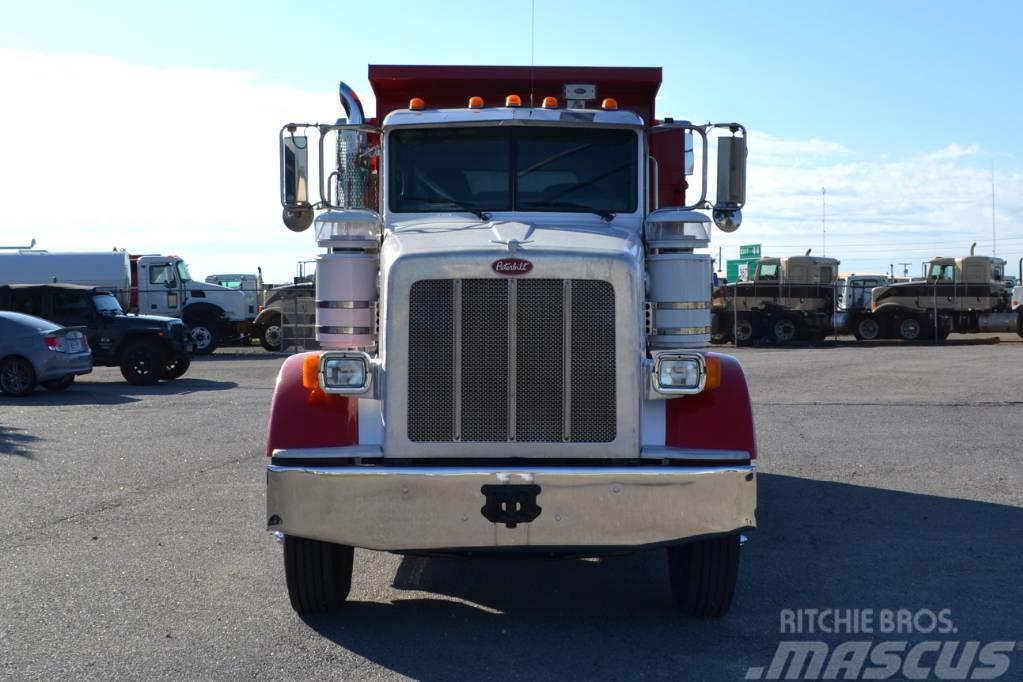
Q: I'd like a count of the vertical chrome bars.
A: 3